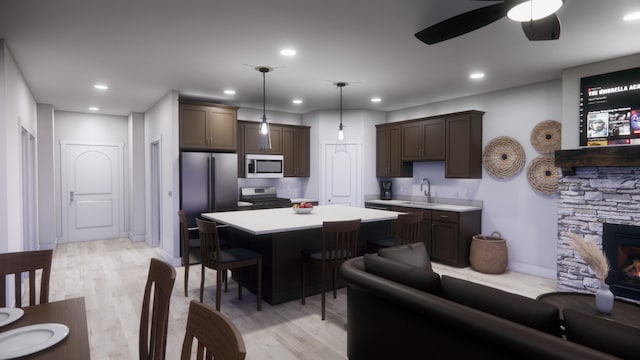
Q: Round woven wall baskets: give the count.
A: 3